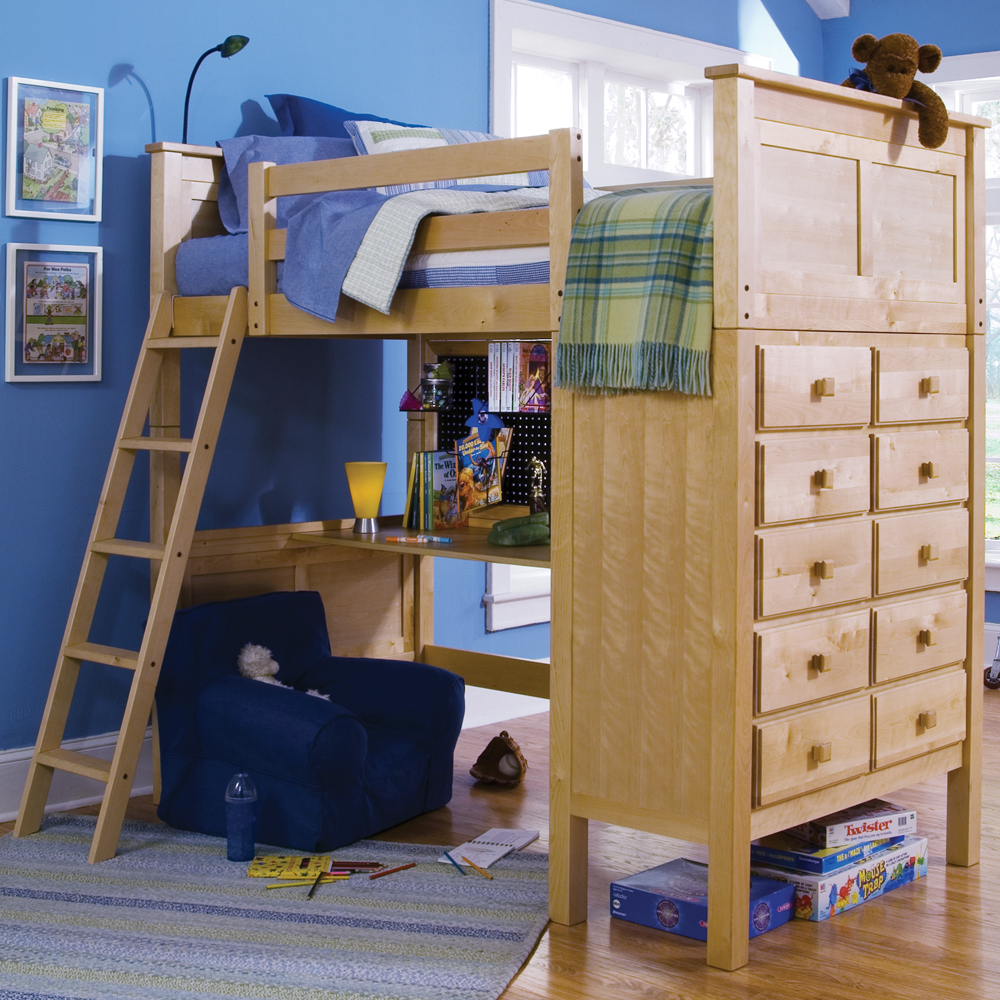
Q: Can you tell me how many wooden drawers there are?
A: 10